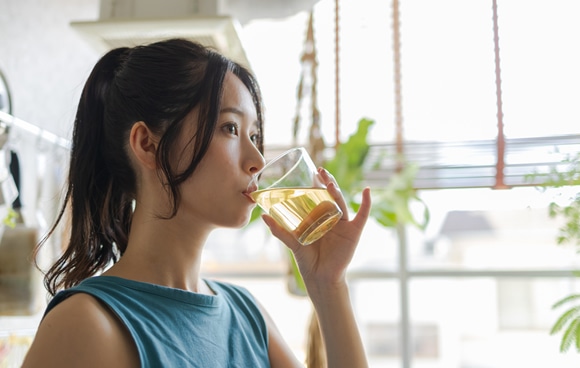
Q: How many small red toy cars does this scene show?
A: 0